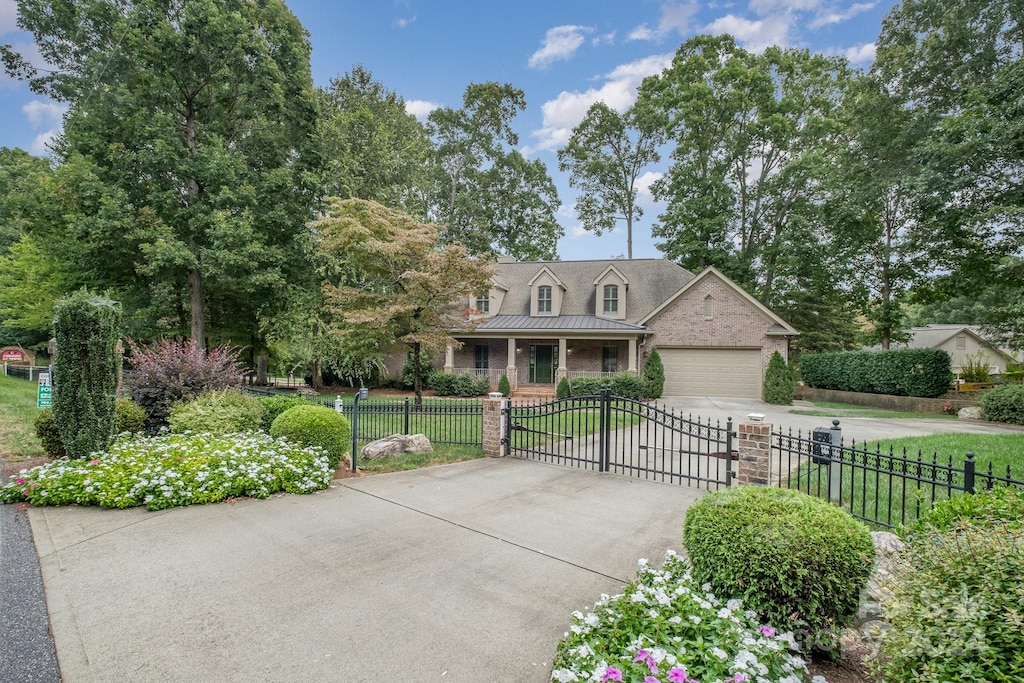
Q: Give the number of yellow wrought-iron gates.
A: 0